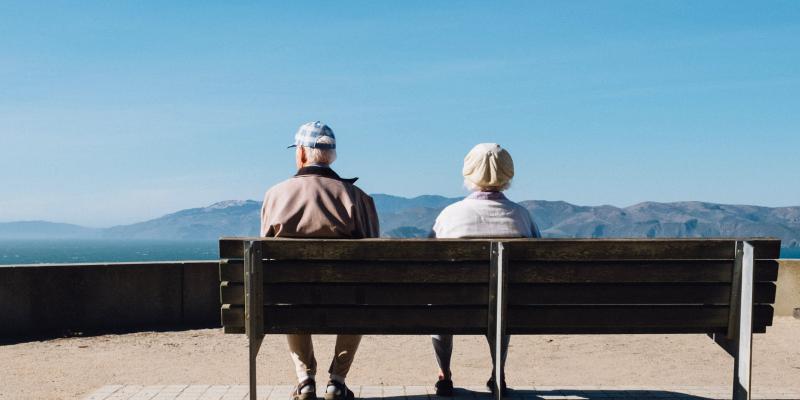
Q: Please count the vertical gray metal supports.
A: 3